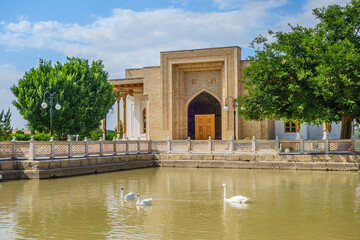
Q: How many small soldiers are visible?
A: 0